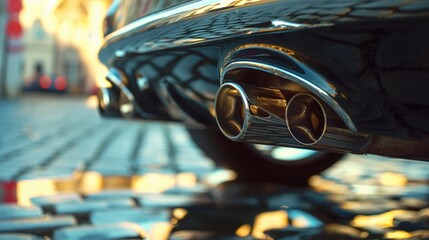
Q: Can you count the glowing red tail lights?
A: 2